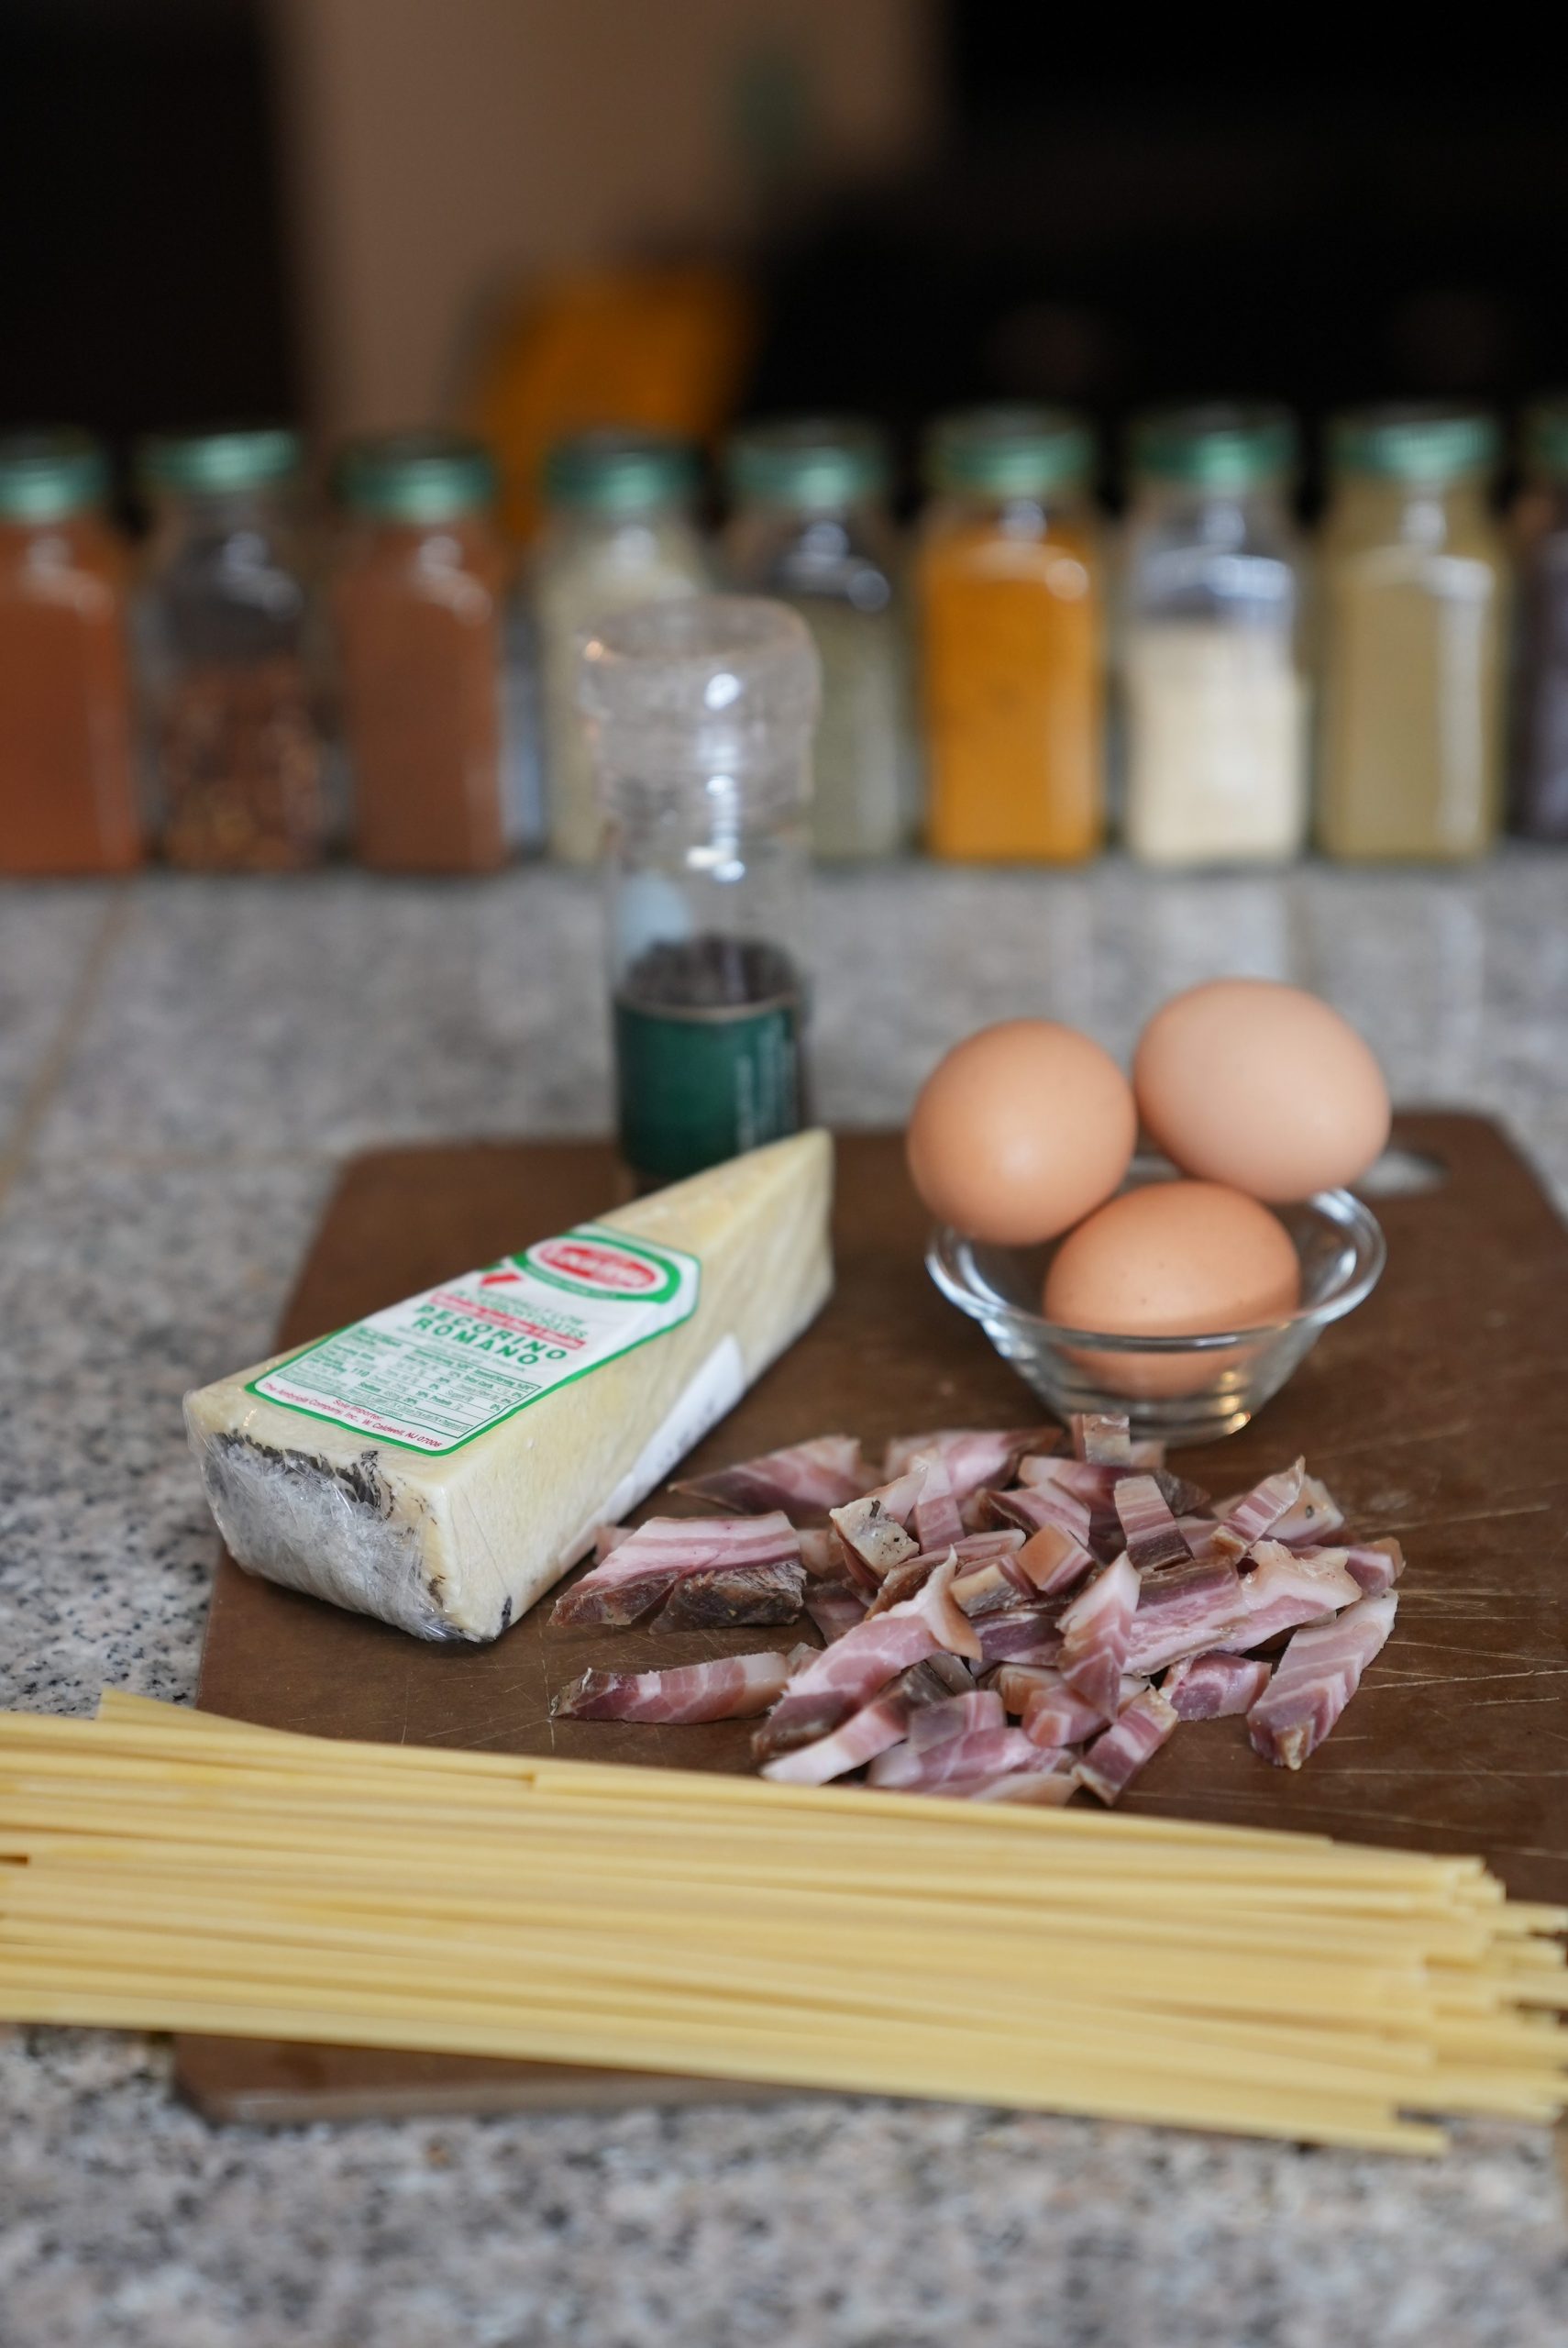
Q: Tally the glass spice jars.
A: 9